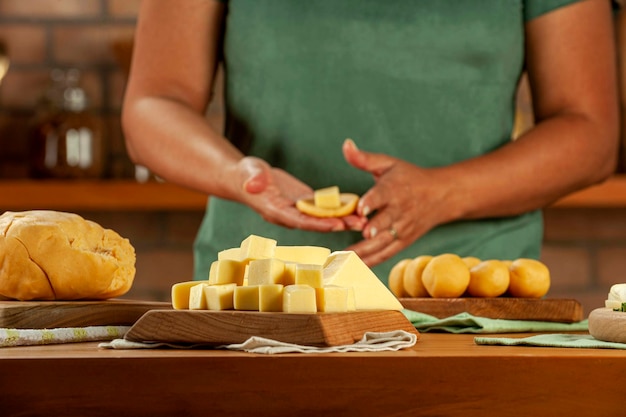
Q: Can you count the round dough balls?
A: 7